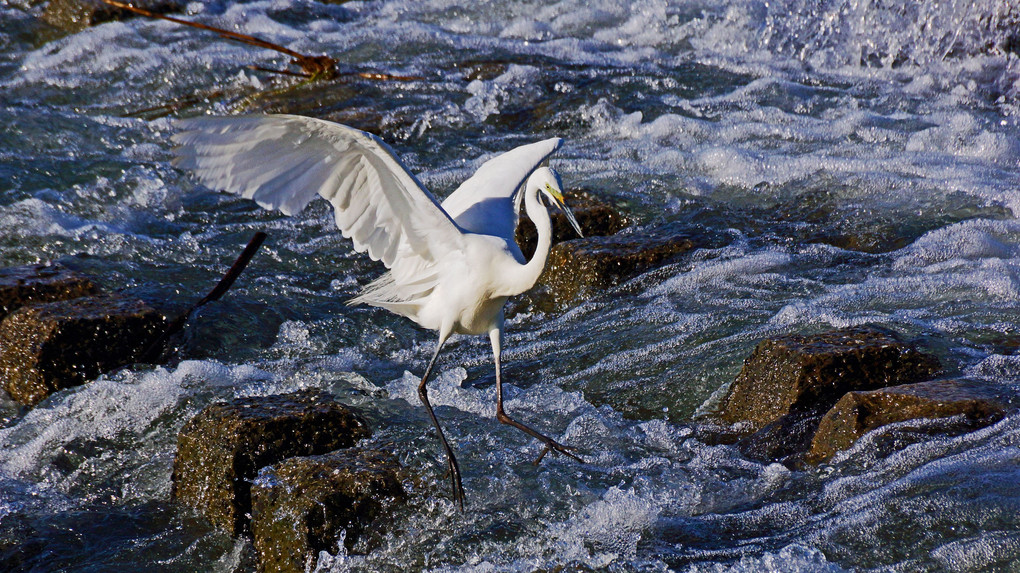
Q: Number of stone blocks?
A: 8